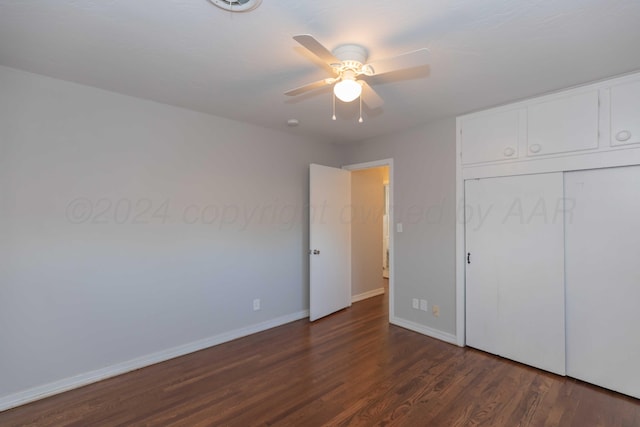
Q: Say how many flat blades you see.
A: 4